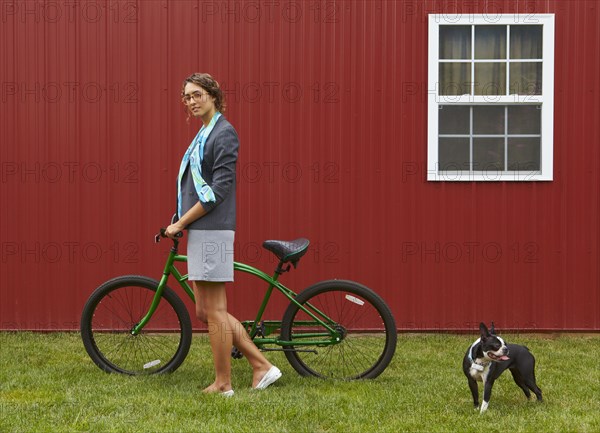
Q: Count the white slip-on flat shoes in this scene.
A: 2